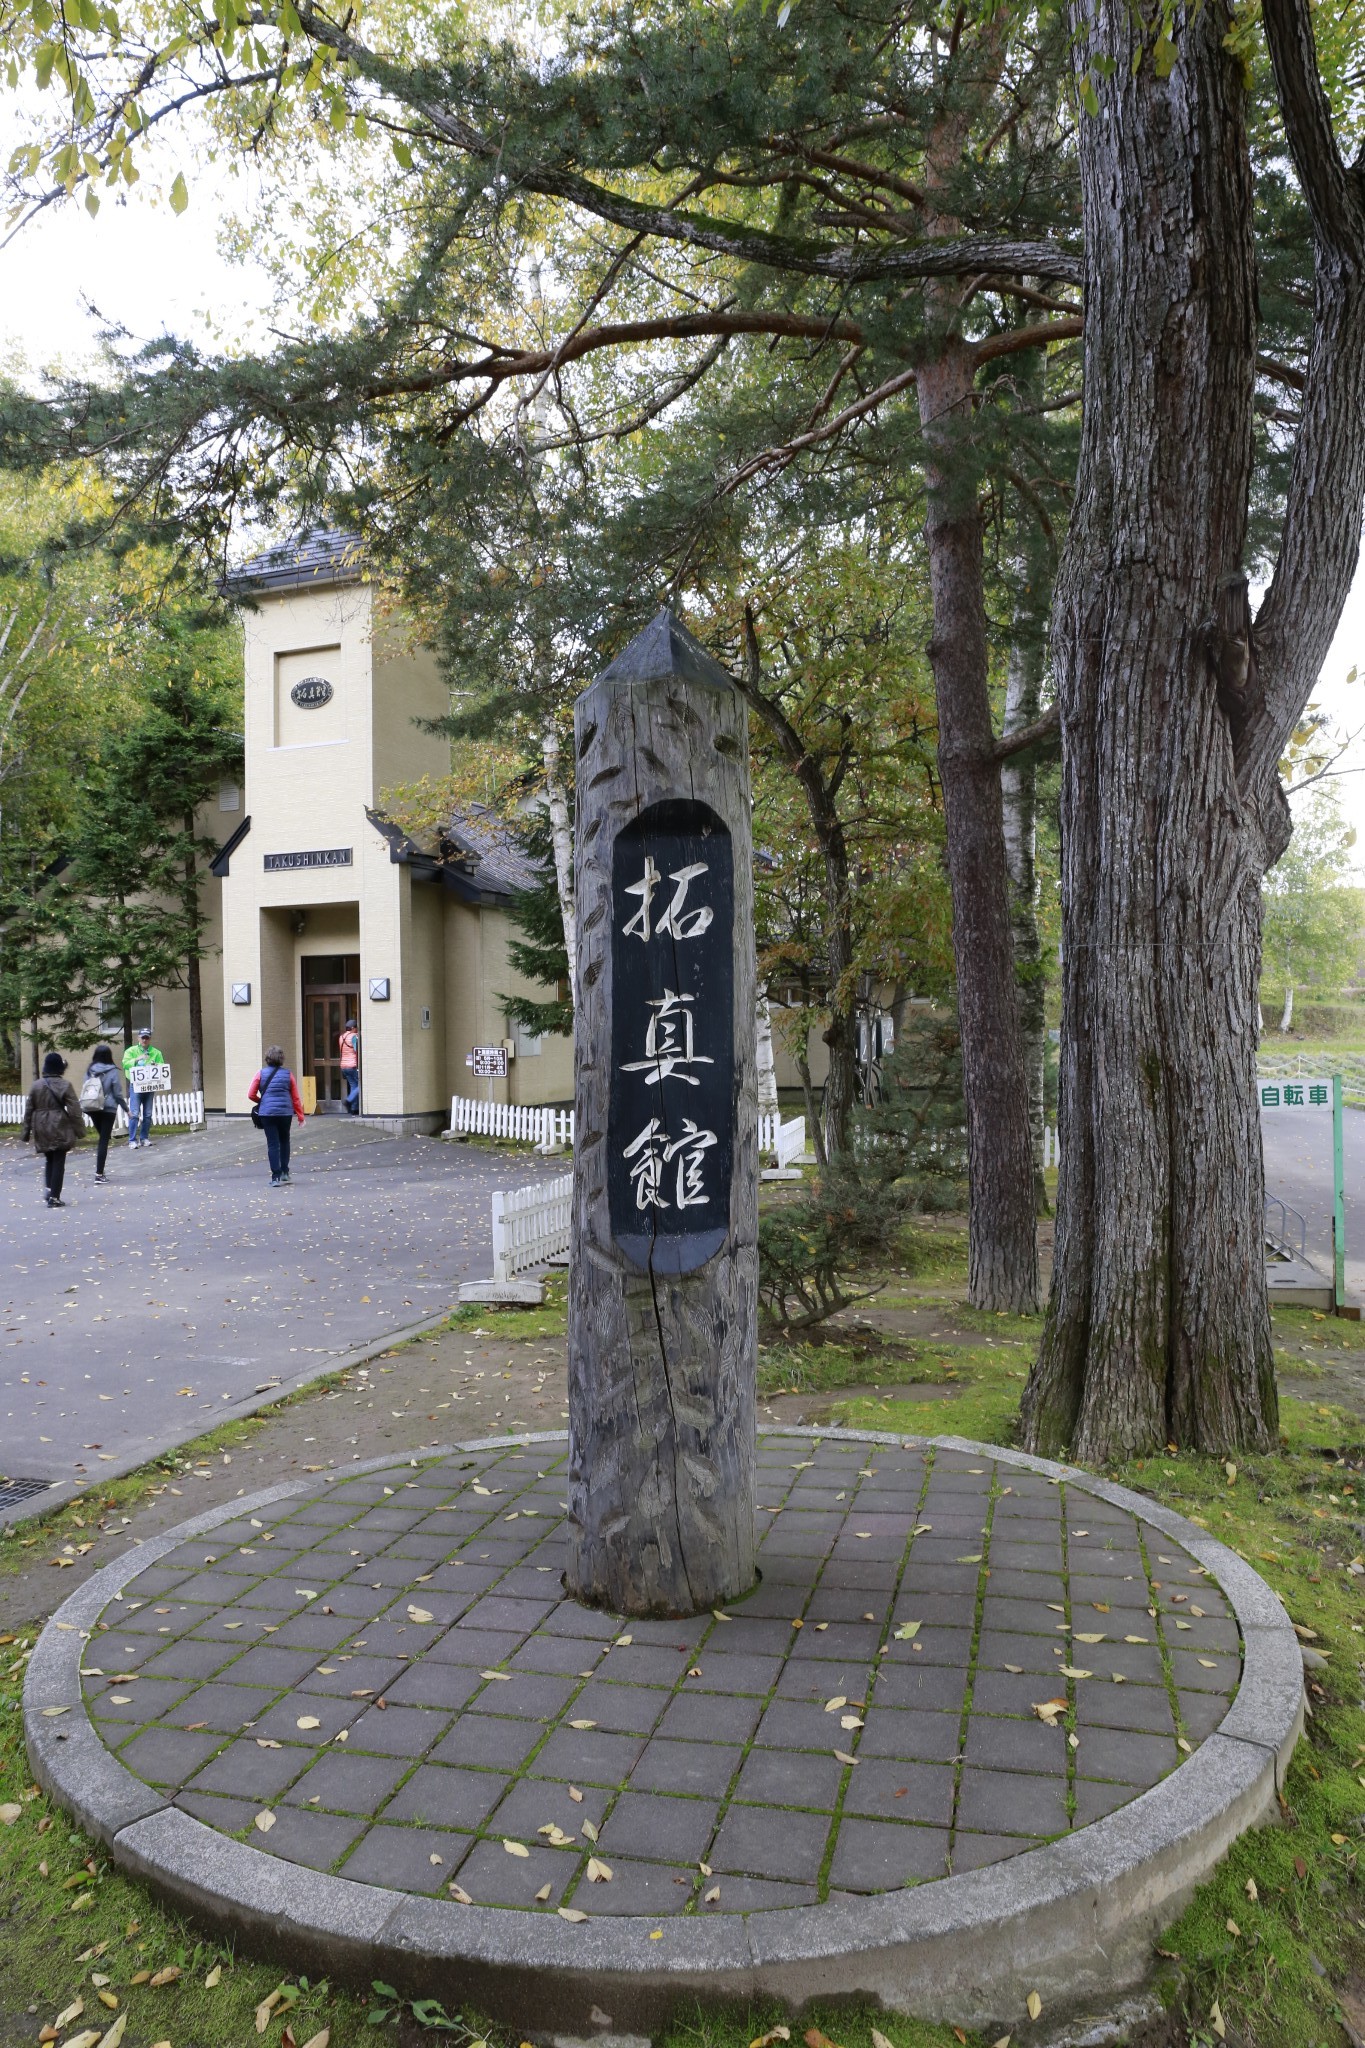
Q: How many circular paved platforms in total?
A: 1